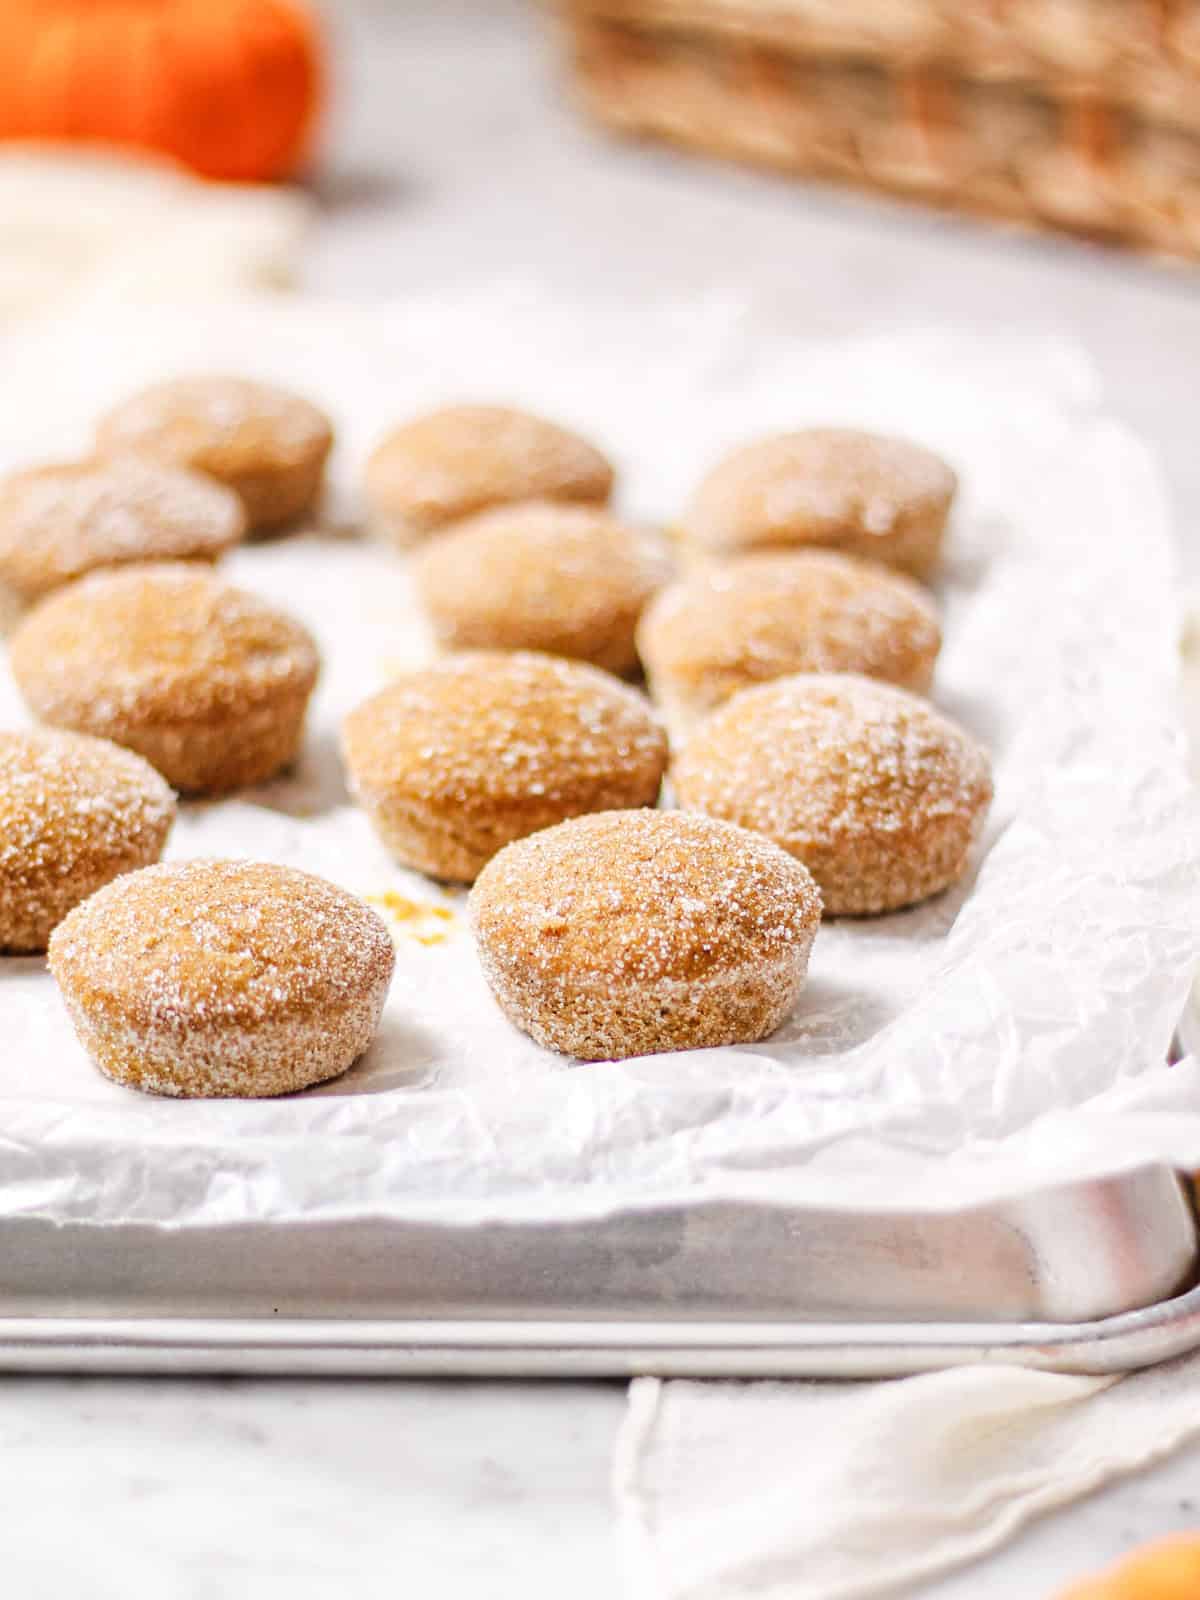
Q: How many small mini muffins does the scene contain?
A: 12